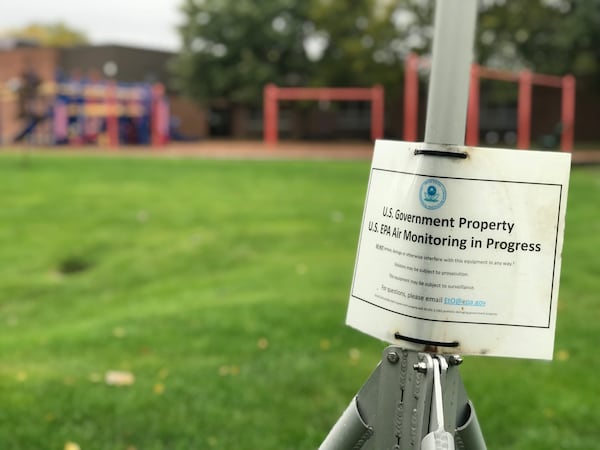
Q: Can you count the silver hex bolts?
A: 3